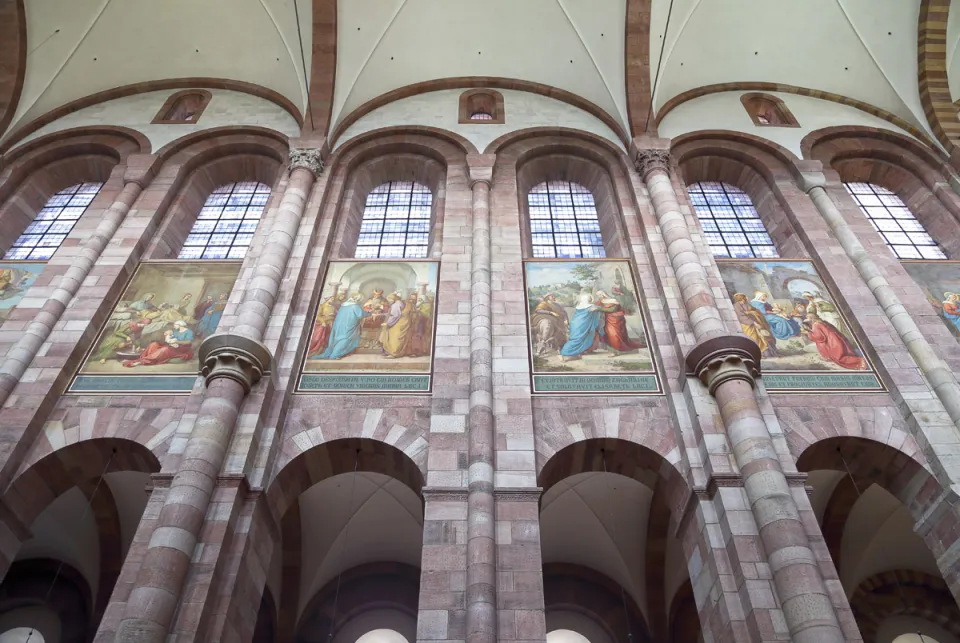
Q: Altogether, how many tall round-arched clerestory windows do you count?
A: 6